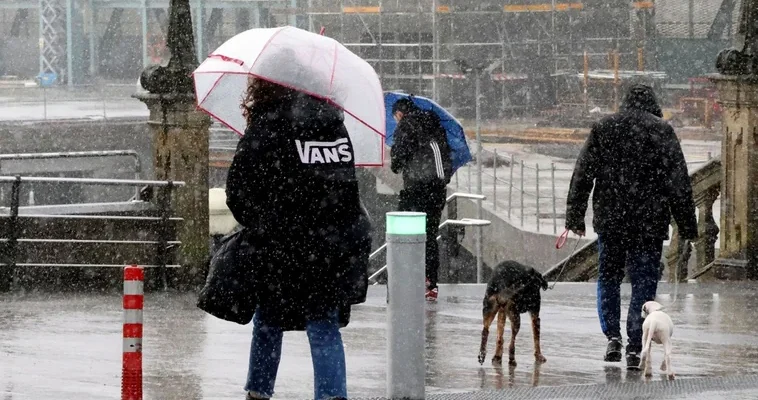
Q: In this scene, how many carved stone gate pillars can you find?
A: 2